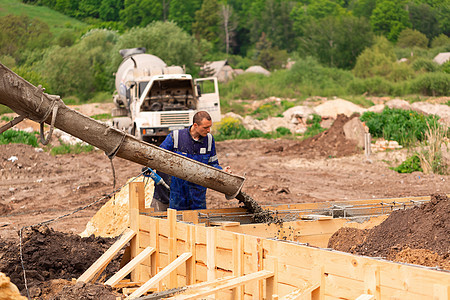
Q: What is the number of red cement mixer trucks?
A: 0